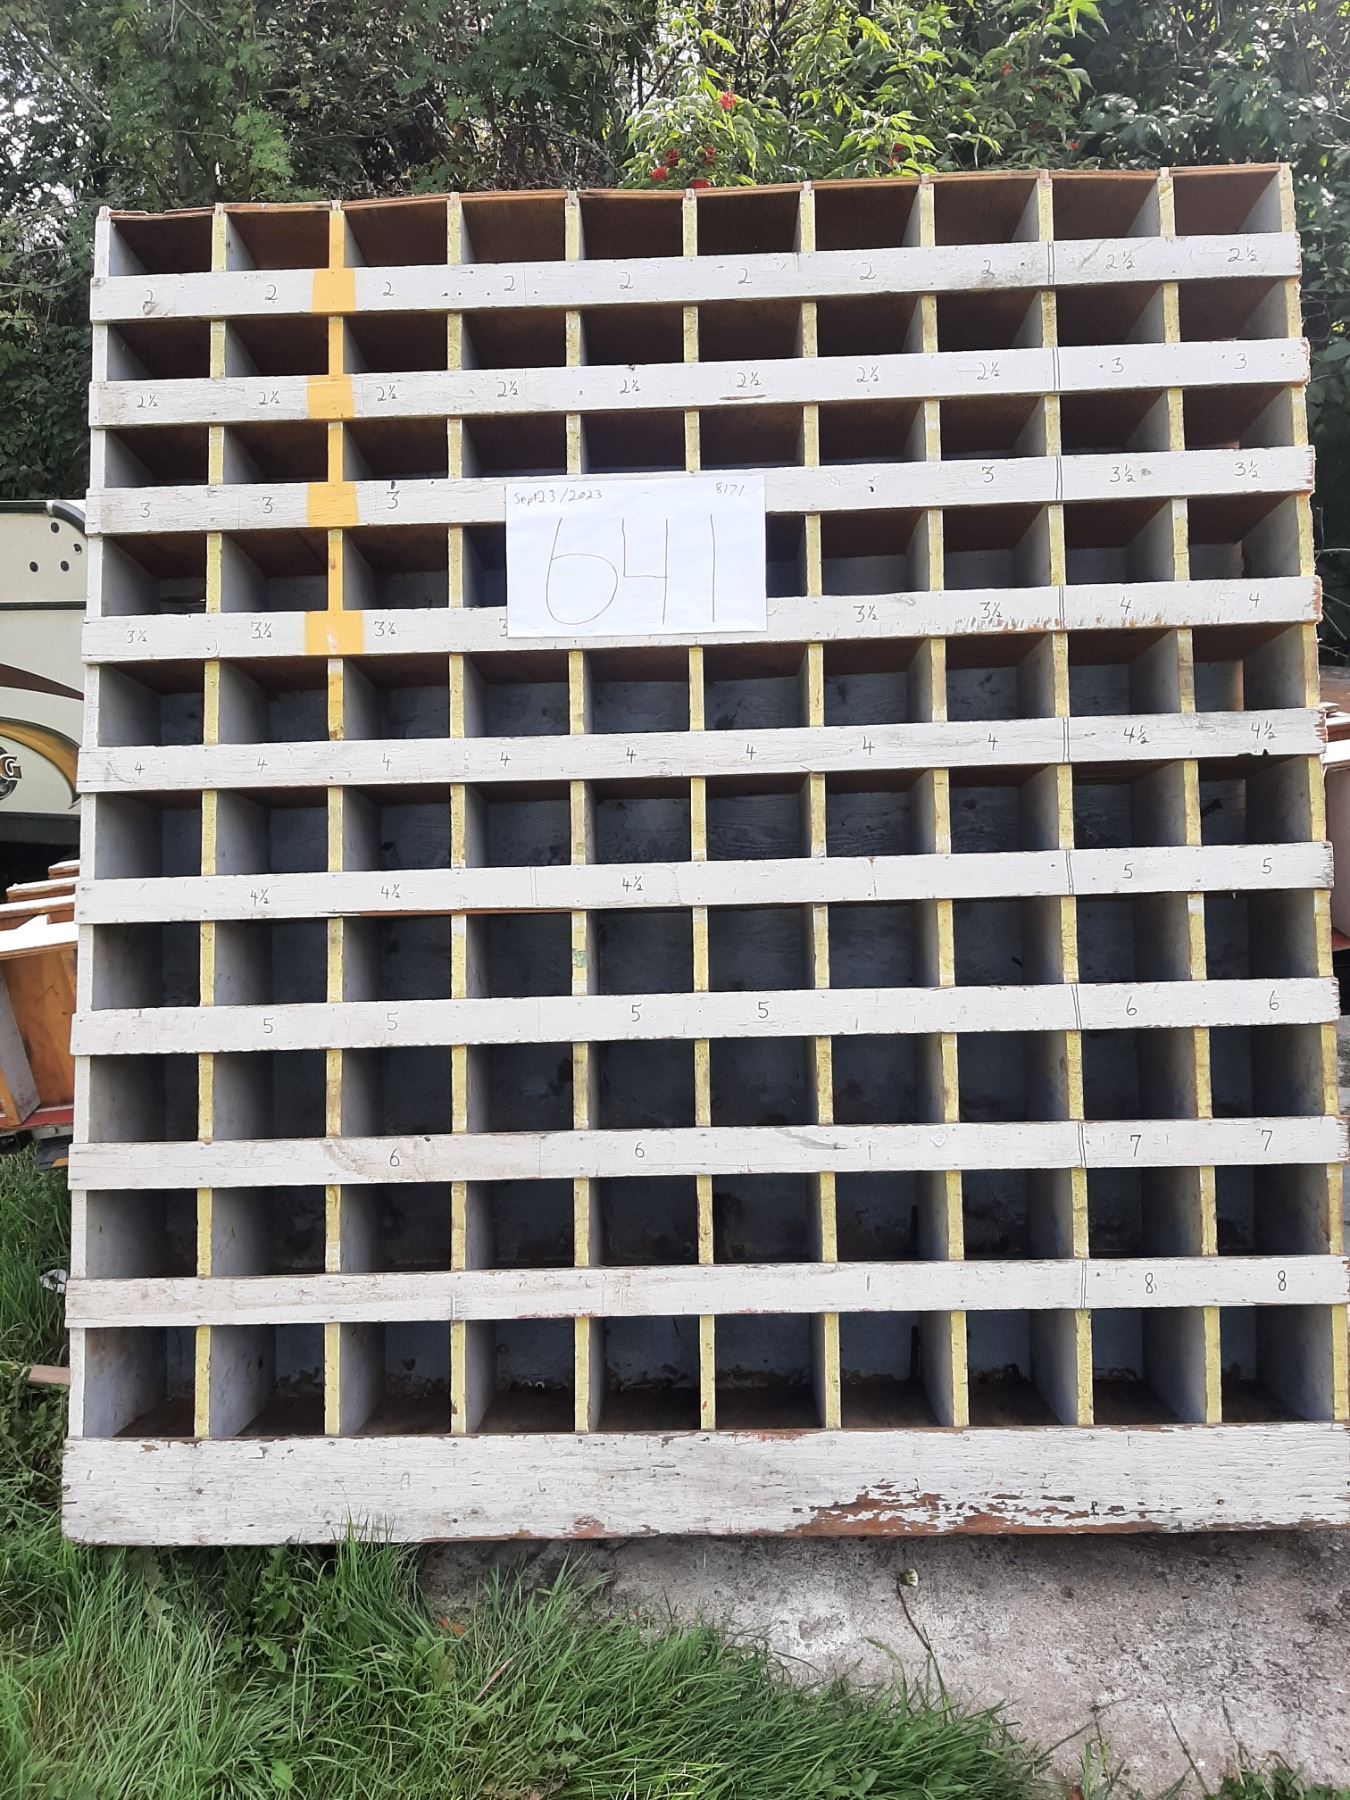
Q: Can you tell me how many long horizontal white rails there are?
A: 10